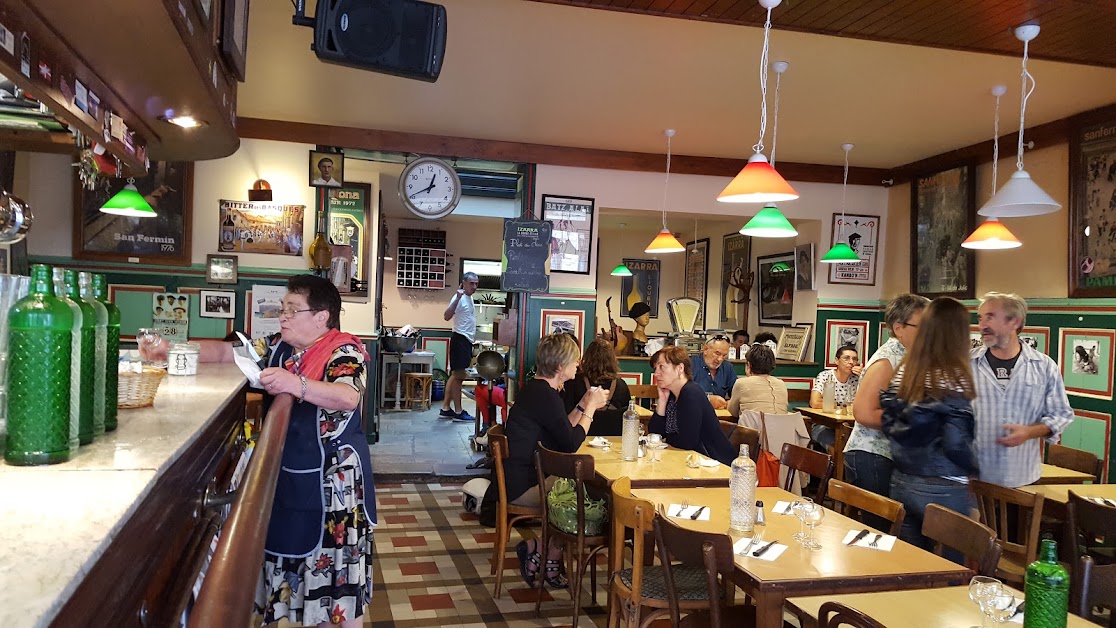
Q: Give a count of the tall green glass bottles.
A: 4